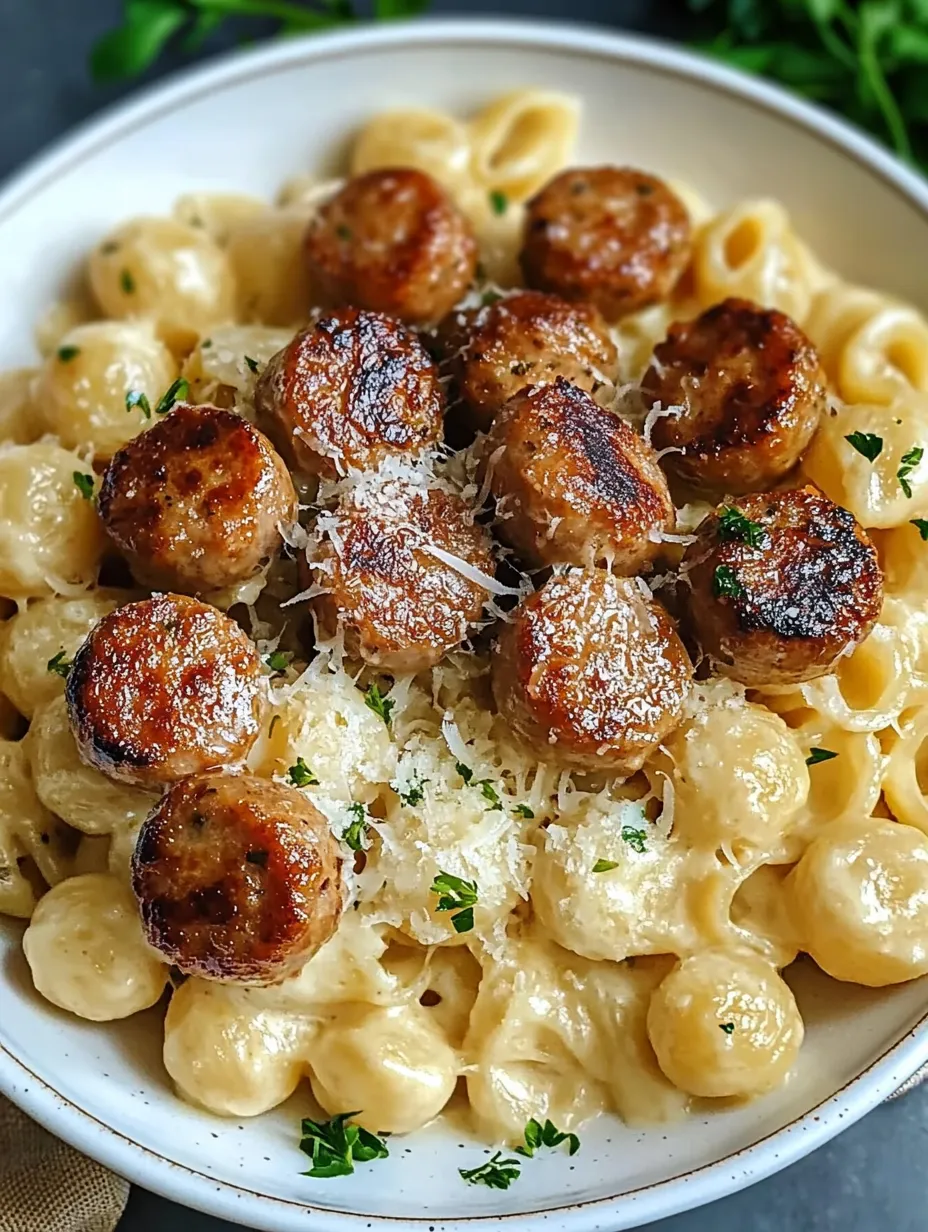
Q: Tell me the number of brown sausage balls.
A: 12